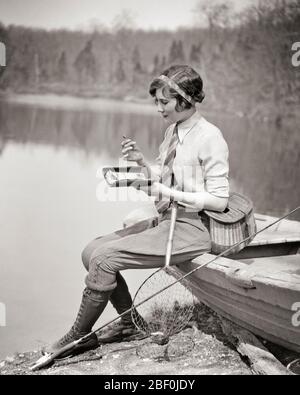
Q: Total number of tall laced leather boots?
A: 2